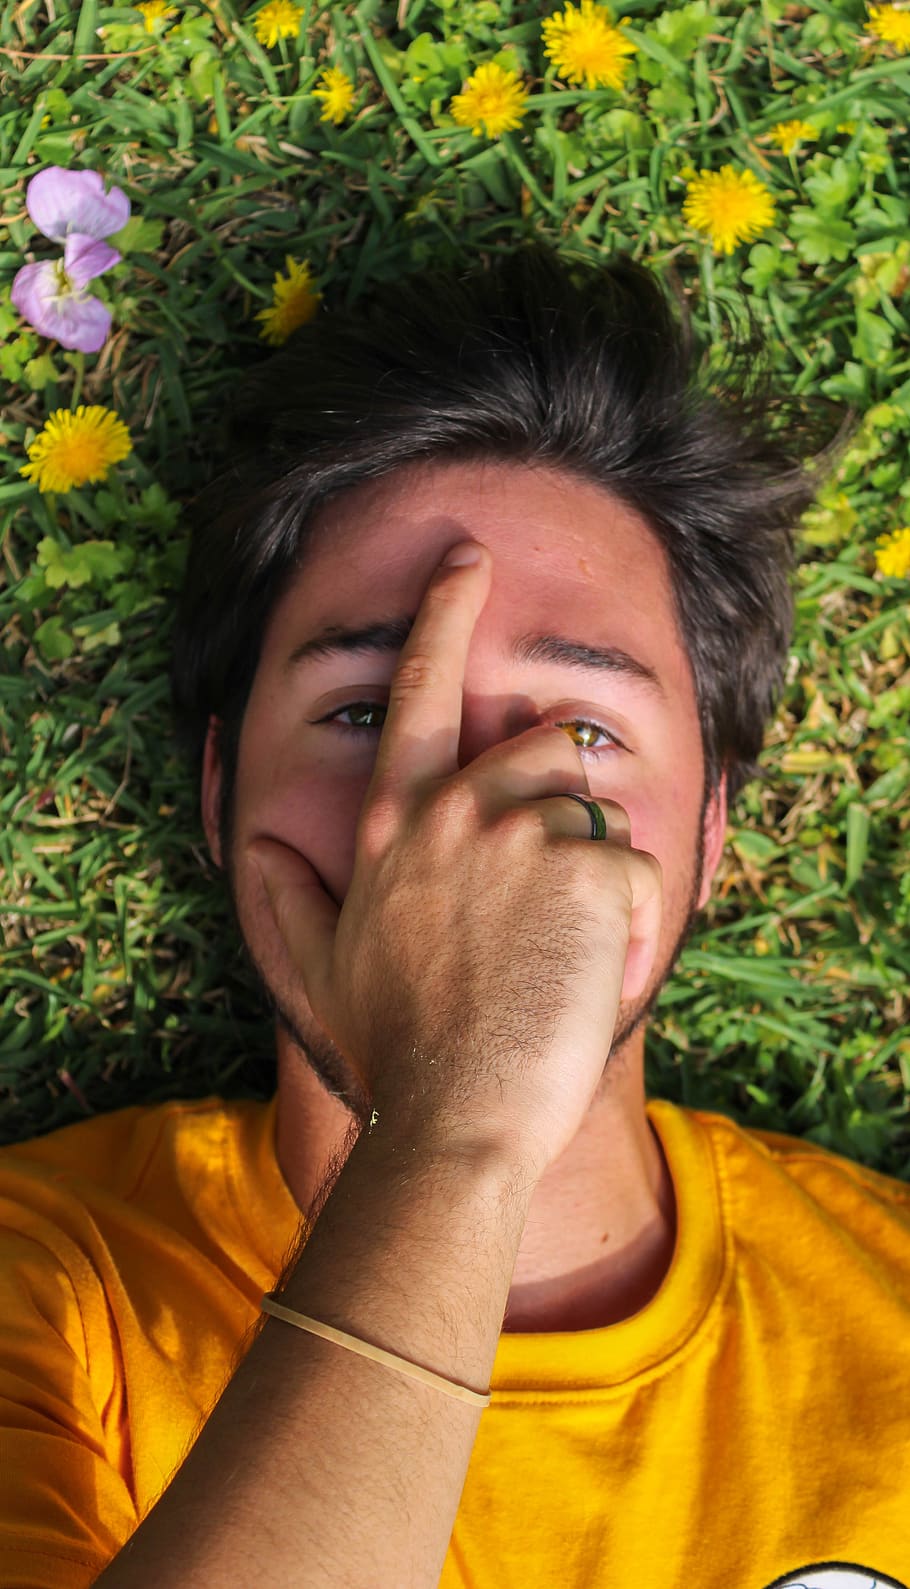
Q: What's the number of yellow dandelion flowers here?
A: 11